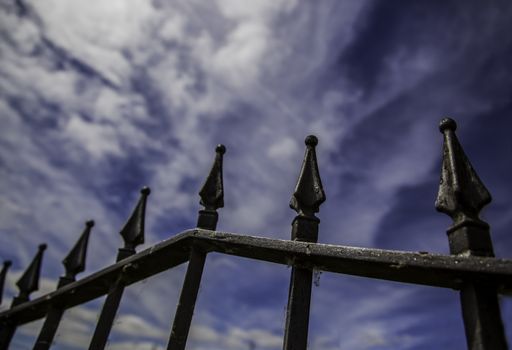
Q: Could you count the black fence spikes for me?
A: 7